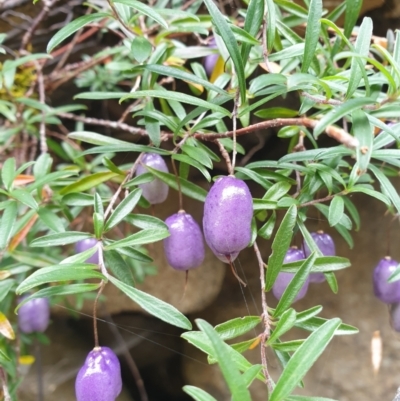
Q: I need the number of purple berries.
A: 11